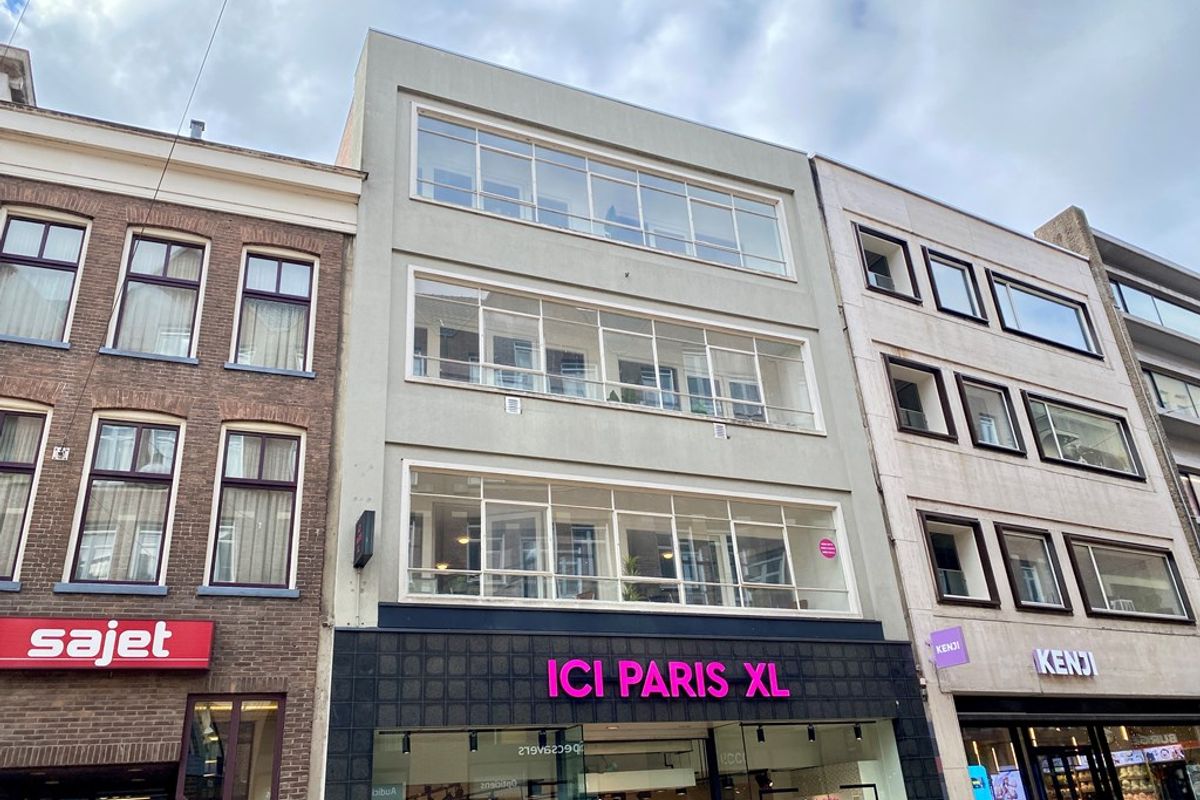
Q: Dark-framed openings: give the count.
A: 9